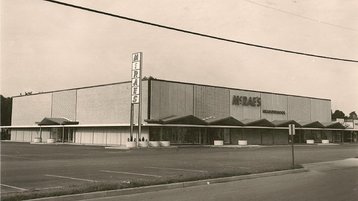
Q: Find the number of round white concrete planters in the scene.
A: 10